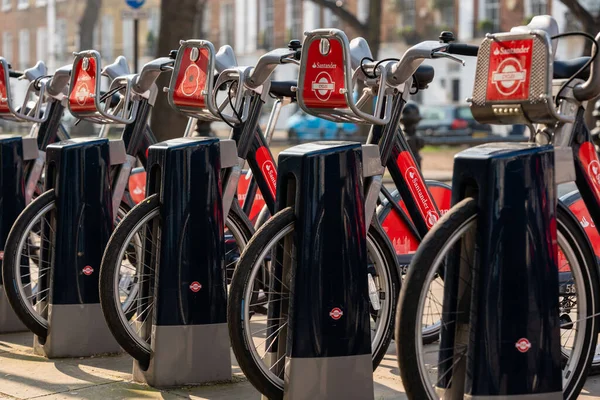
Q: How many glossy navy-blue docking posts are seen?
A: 5